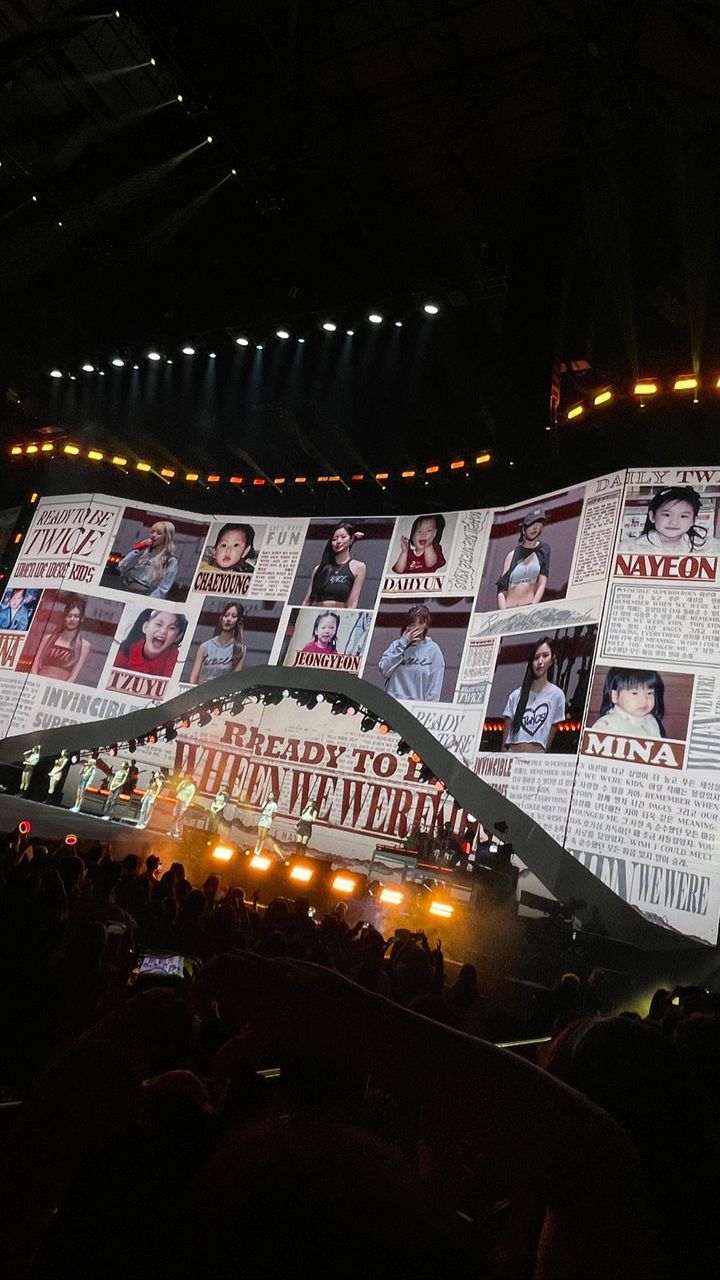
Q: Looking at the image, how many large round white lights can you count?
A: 10